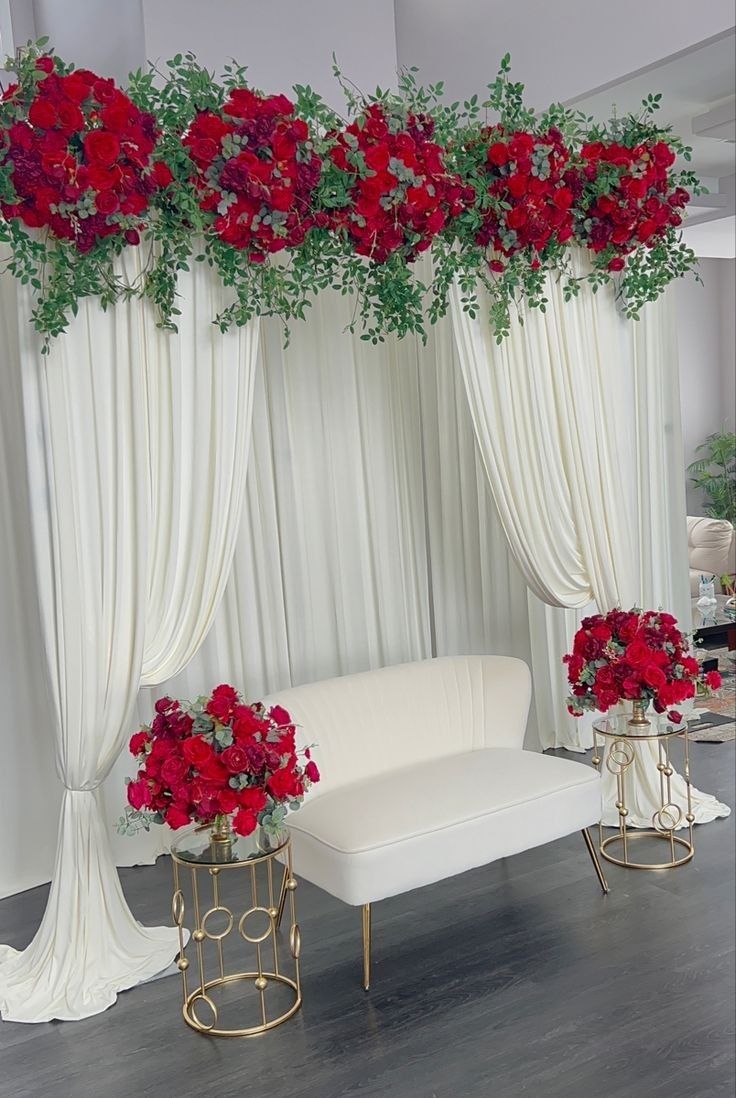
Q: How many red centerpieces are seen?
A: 2